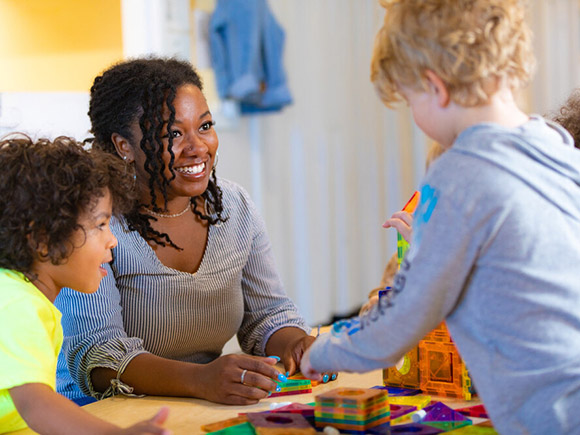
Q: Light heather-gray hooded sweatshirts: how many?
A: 1